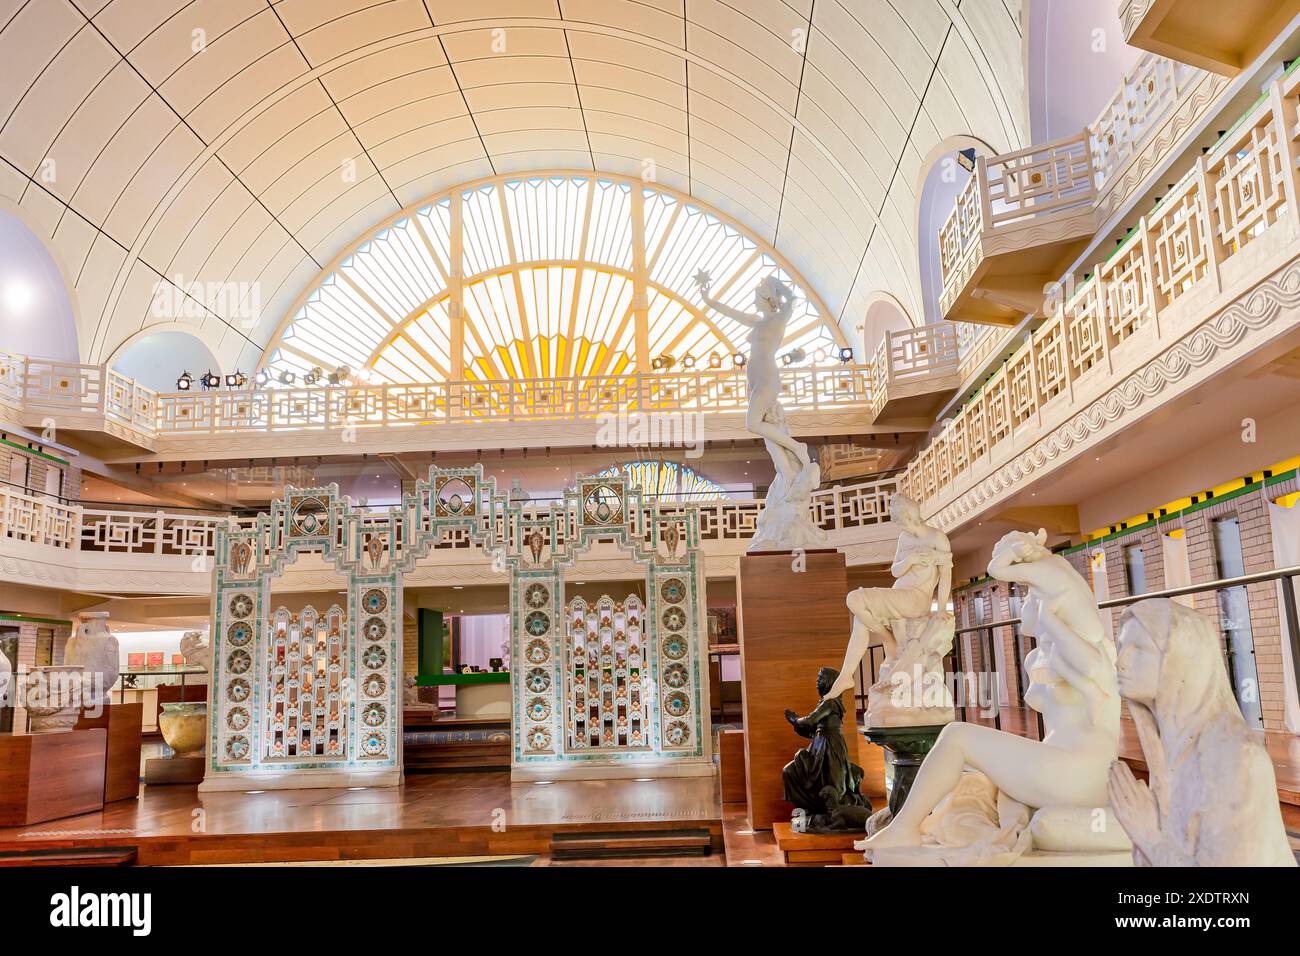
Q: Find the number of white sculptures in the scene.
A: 4